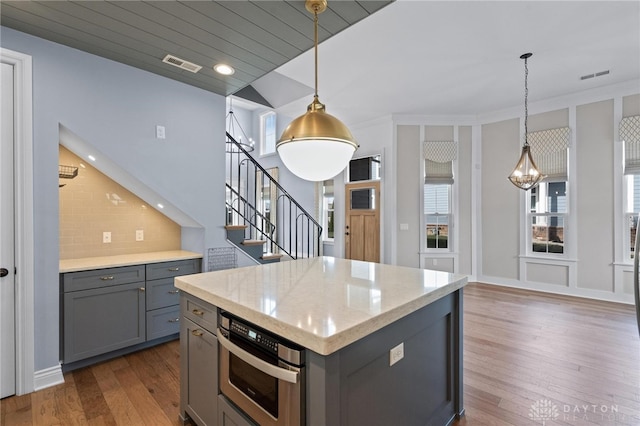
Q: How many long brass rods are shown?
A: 1